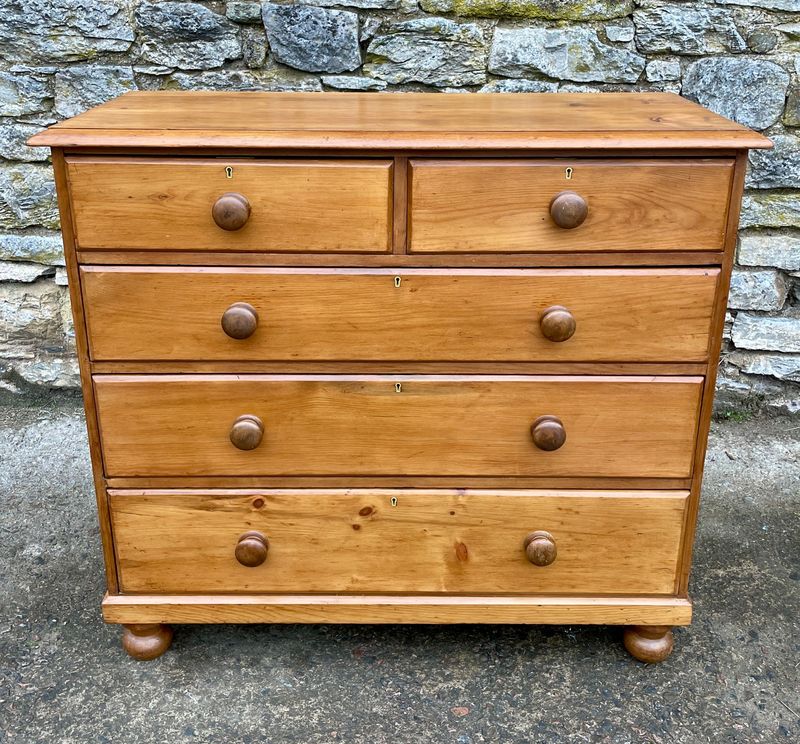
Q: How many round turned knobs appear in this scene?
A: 8